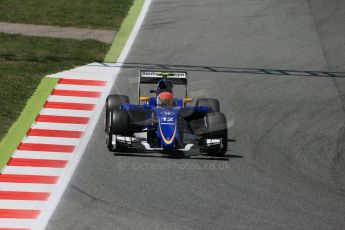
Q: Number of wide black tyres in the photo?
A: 4